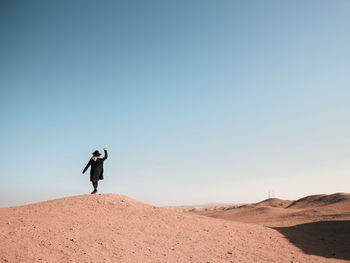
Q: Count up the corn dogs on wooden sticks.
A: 0